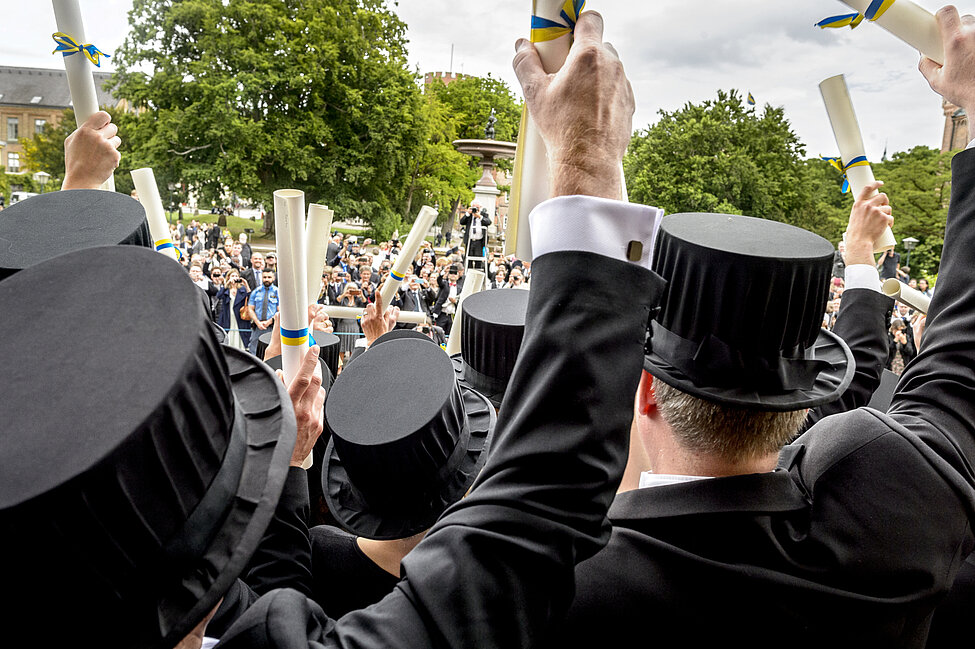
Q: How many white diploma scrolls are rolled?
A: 11